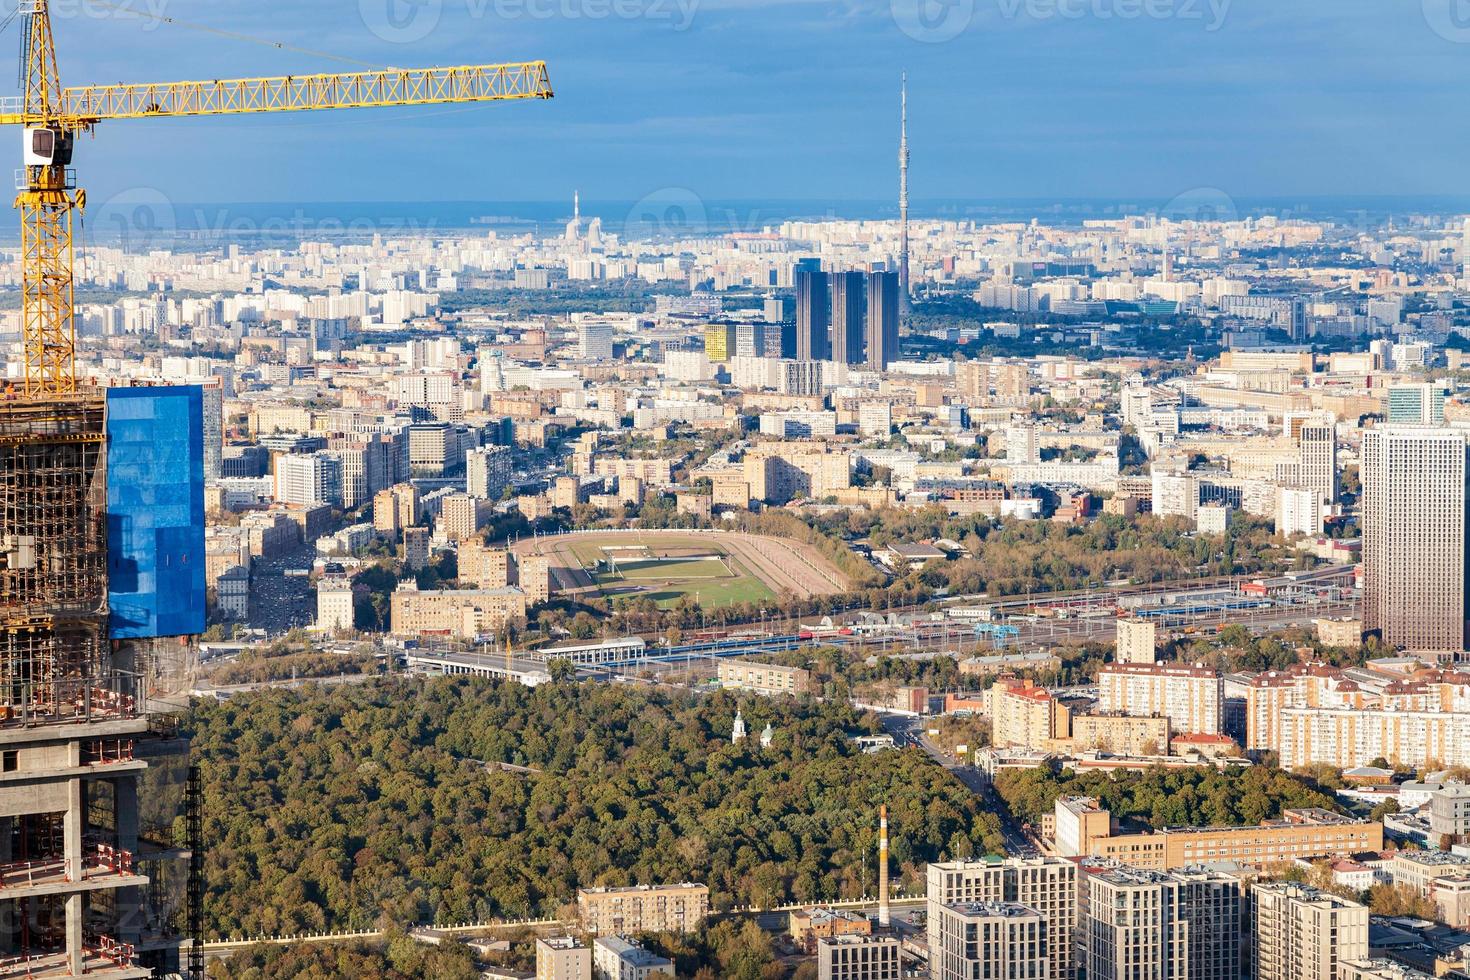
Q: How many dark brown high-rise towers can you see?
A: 3